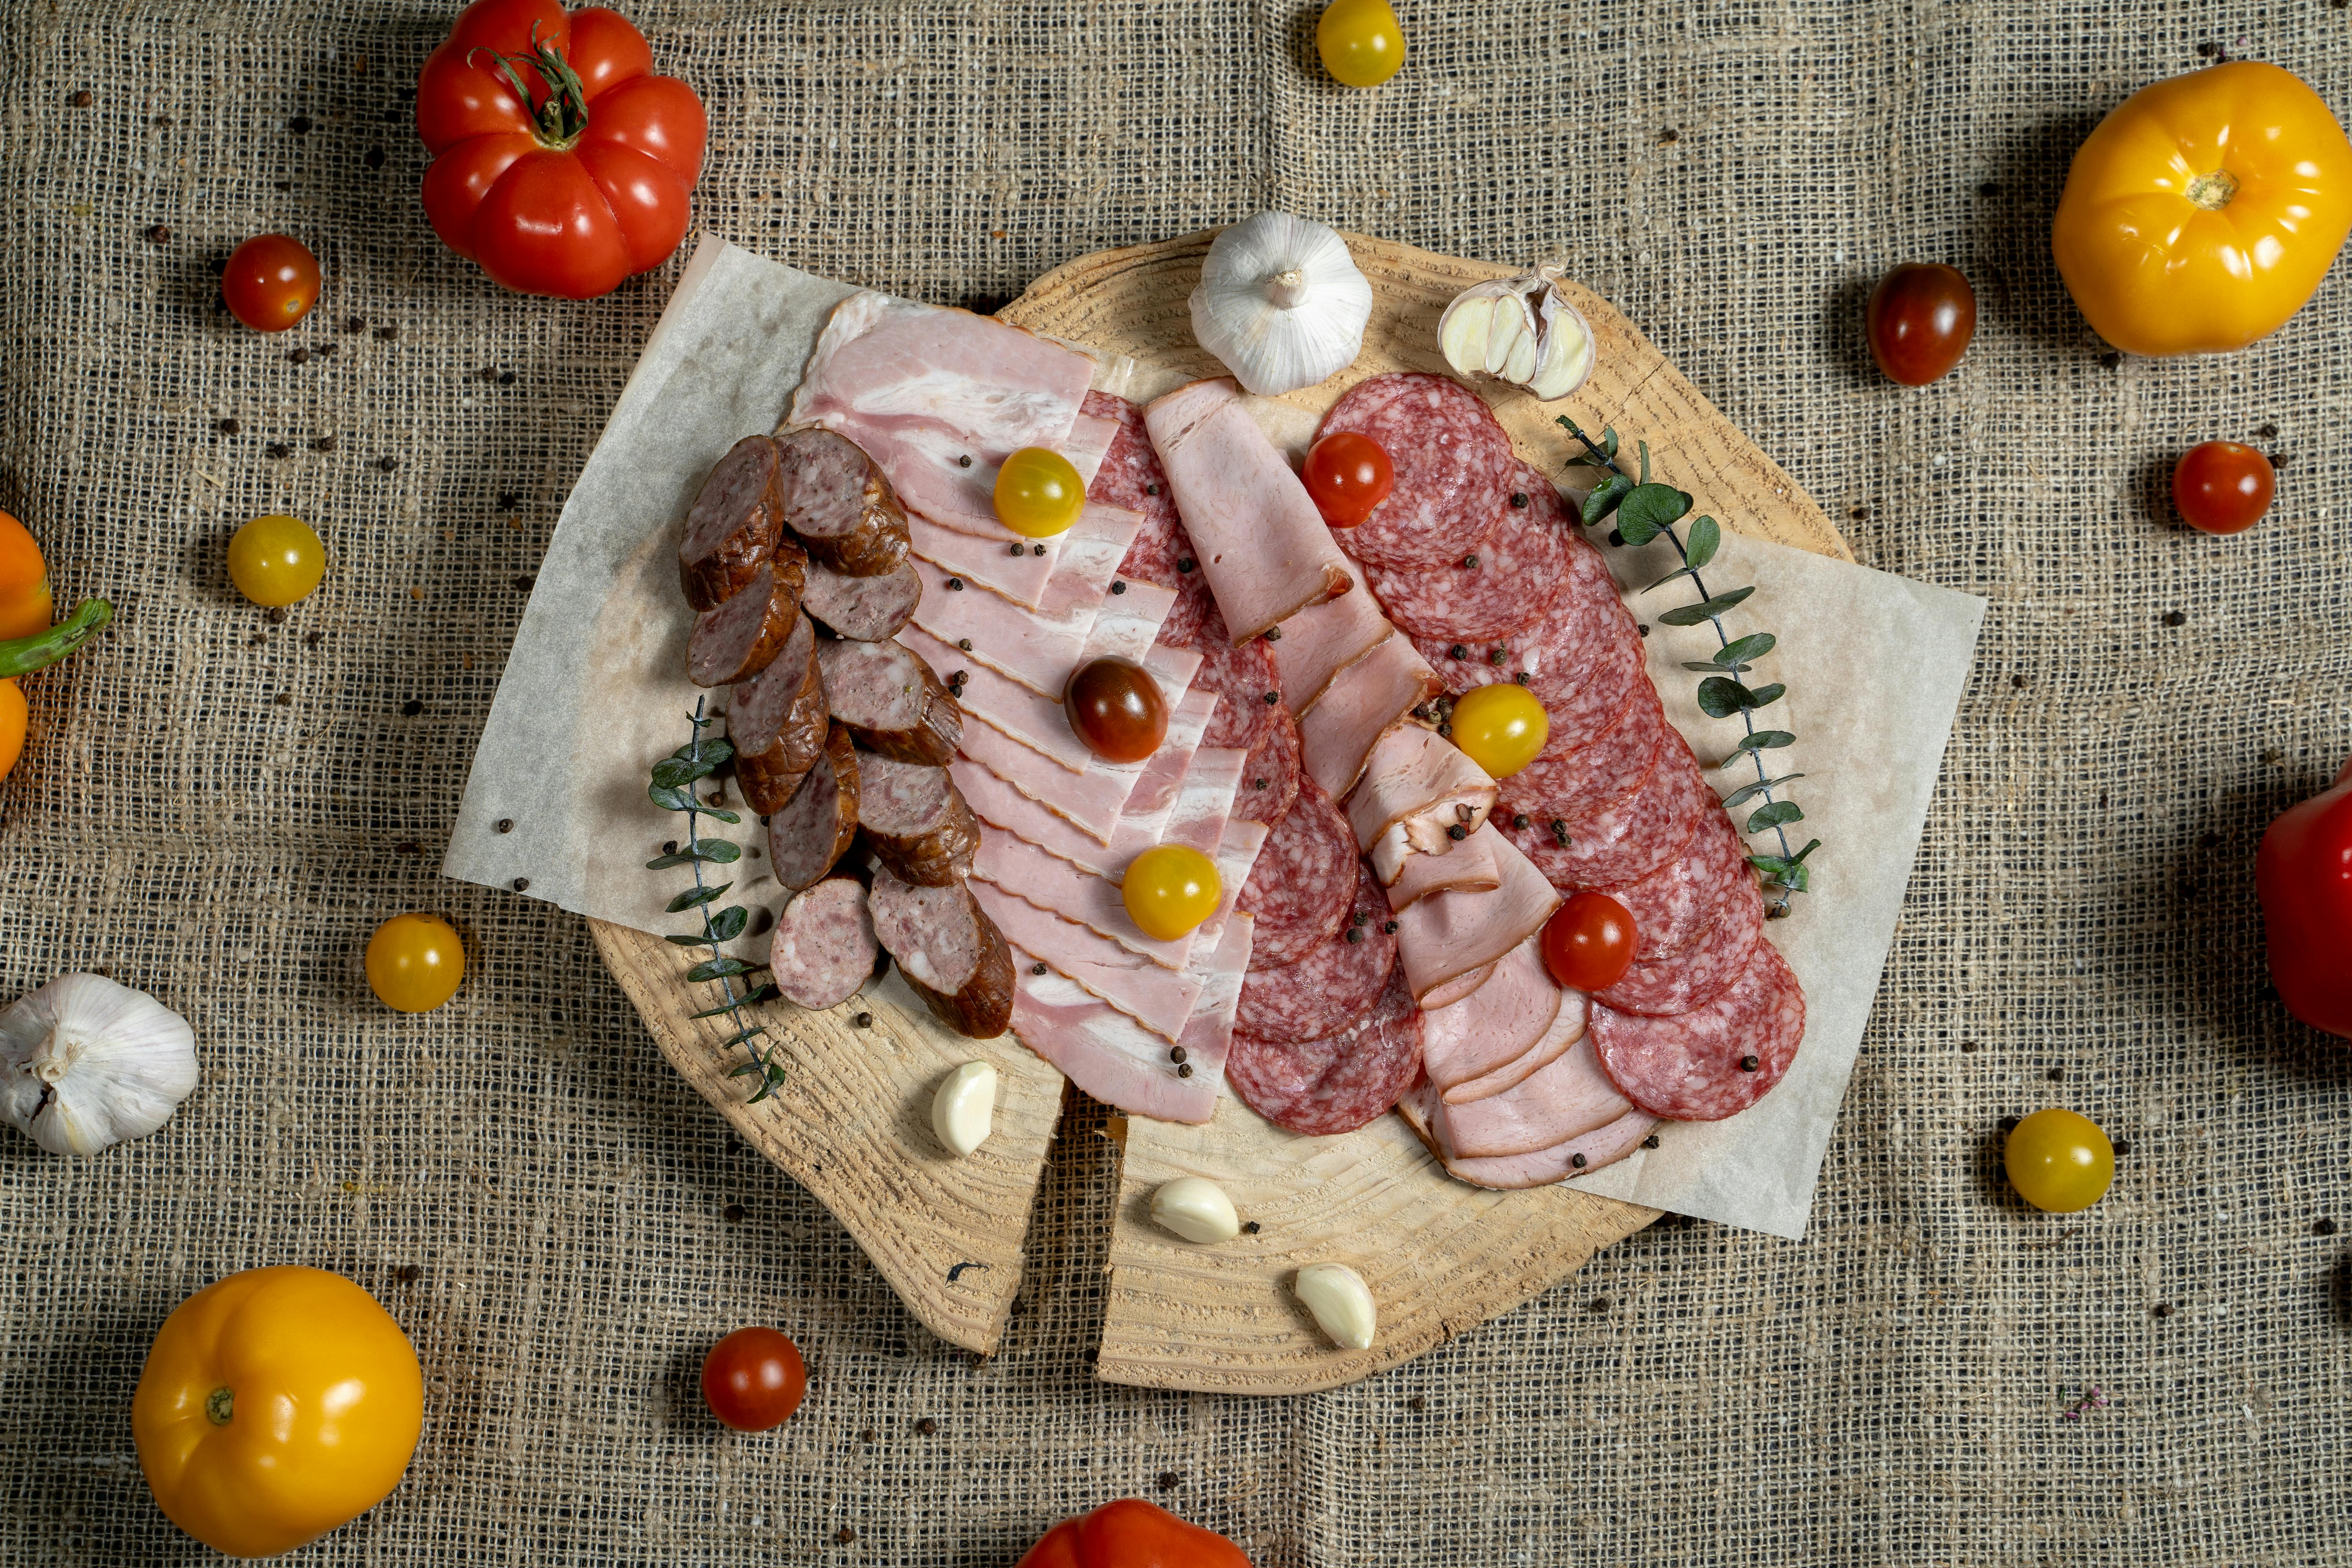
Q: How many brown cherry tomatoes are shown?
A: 2